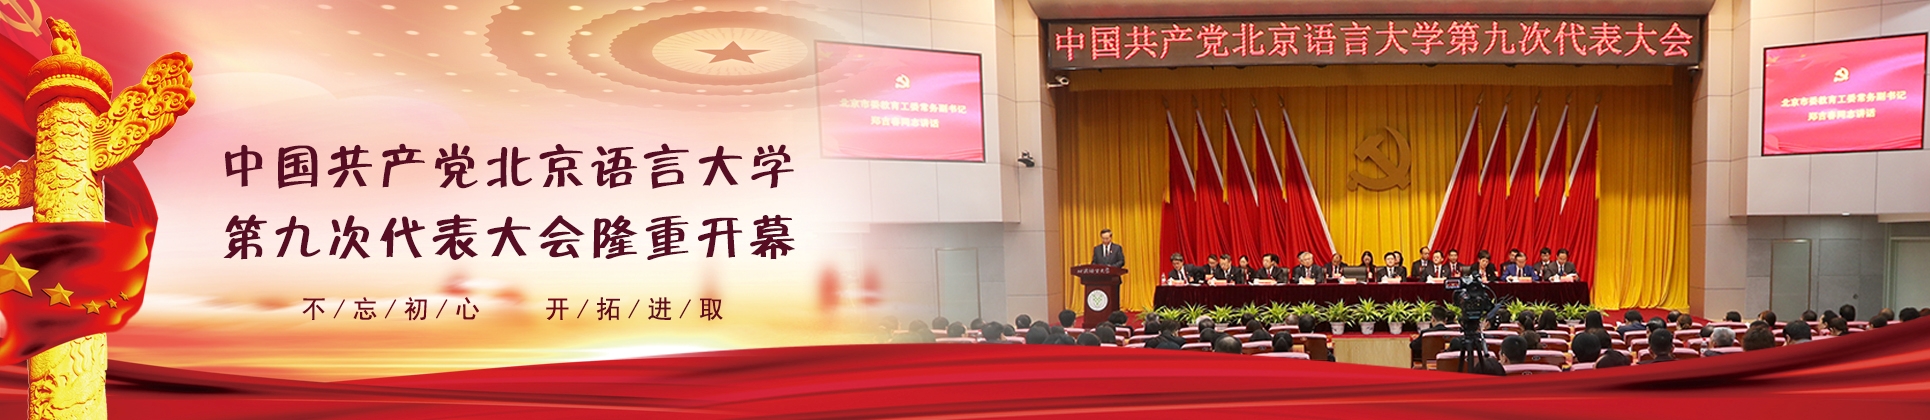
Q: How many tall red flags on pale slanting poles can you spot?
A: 10